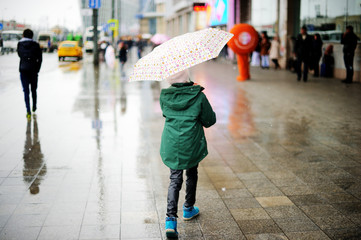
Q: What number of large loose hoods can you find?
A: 1